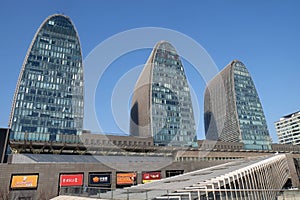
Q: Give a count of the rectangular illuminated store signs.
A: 5